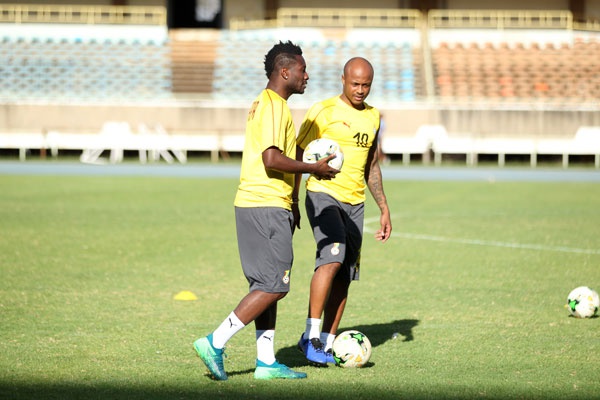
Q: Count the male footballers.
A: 2